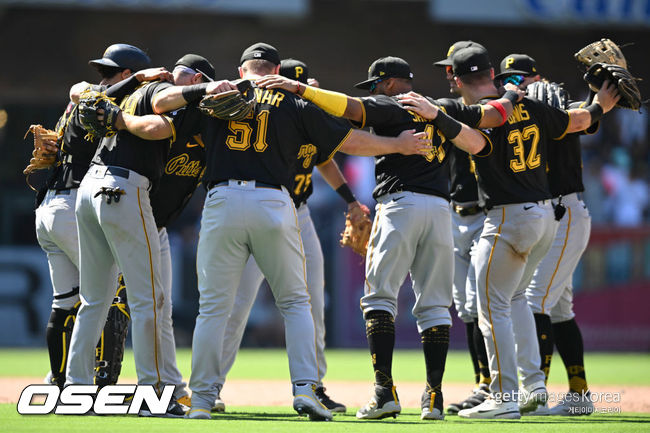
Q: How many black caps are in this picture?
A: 7